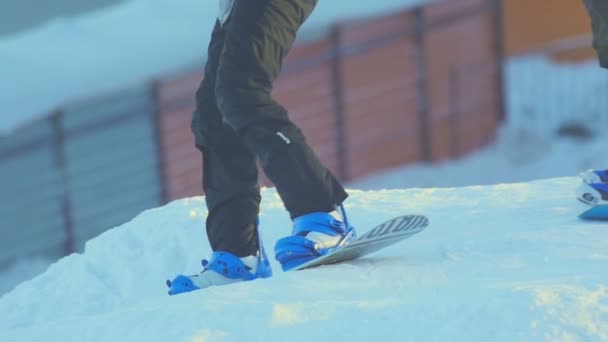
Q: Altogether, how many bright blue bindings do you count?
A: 2